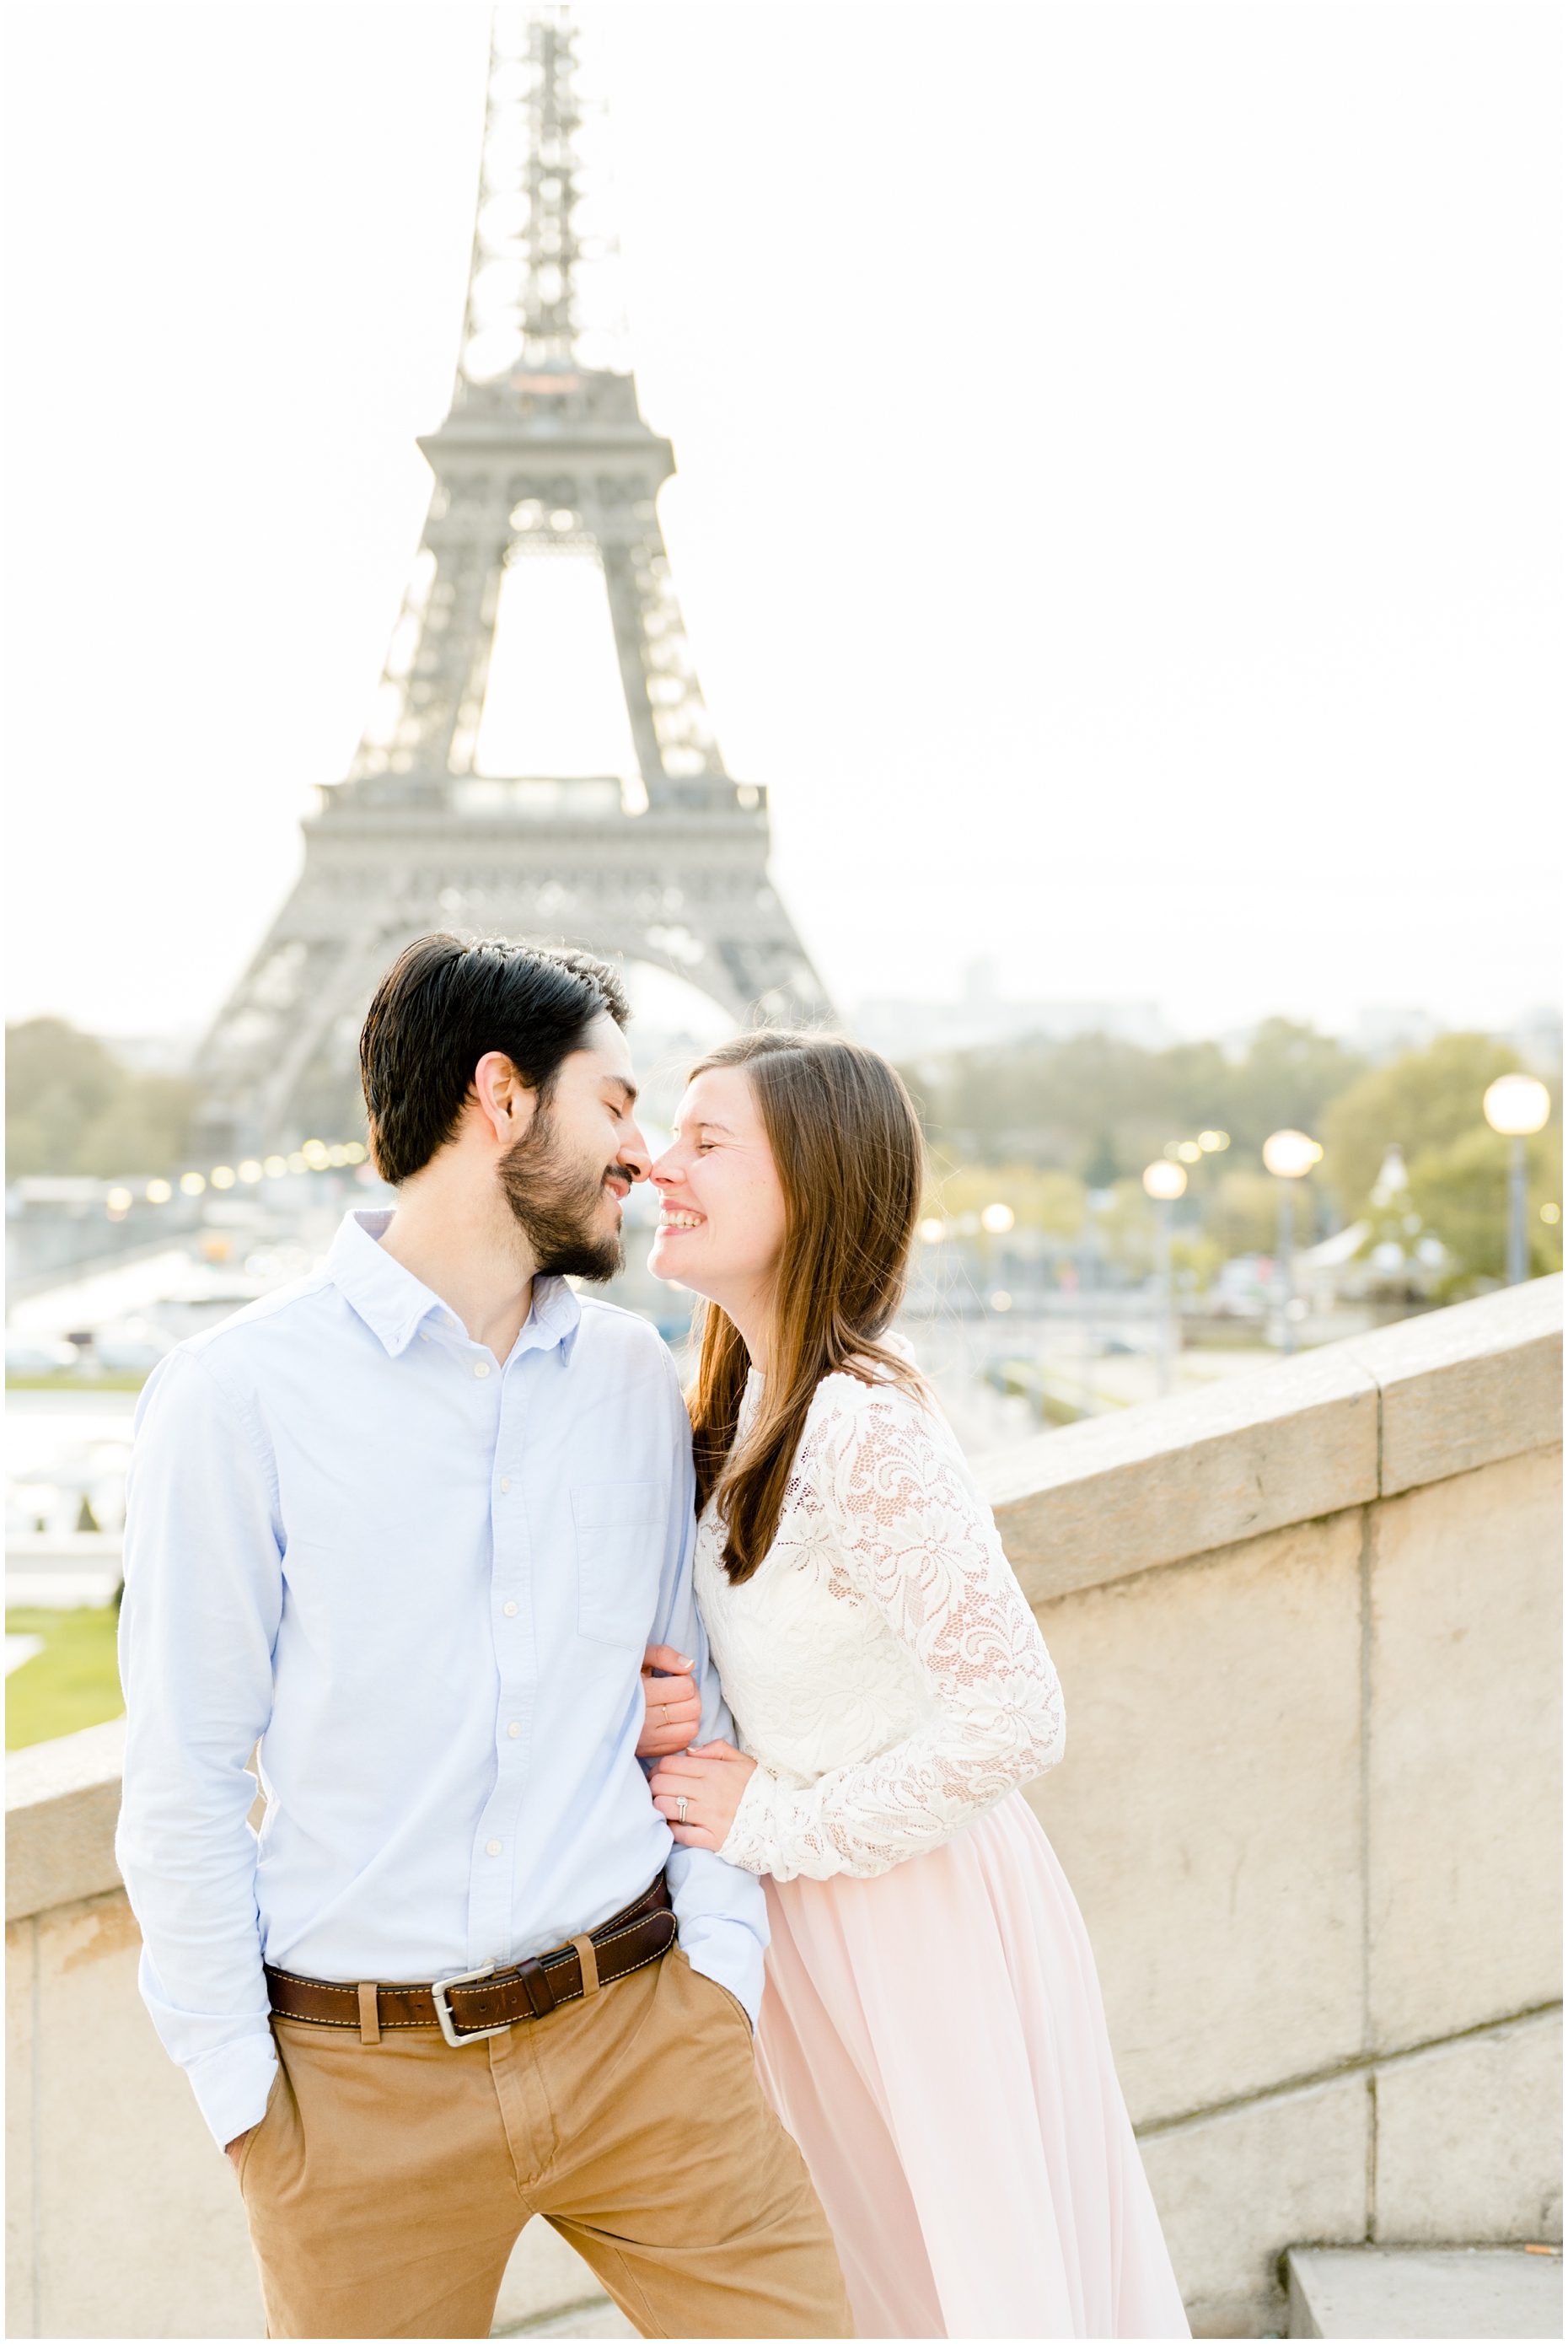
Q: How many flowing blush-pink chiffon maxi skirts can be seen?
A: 1